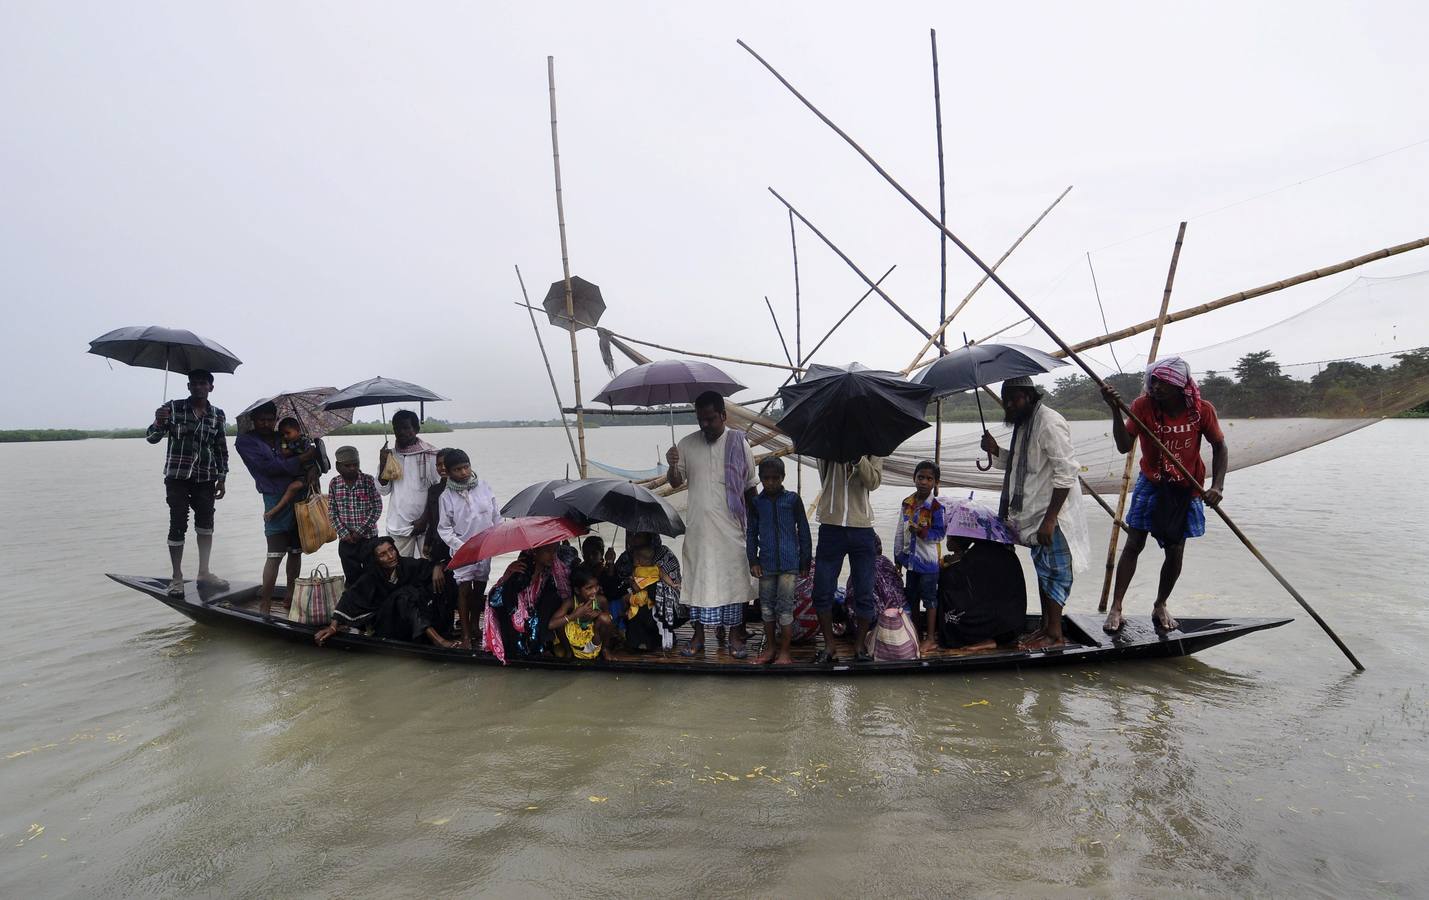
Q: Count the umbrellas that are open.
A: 11